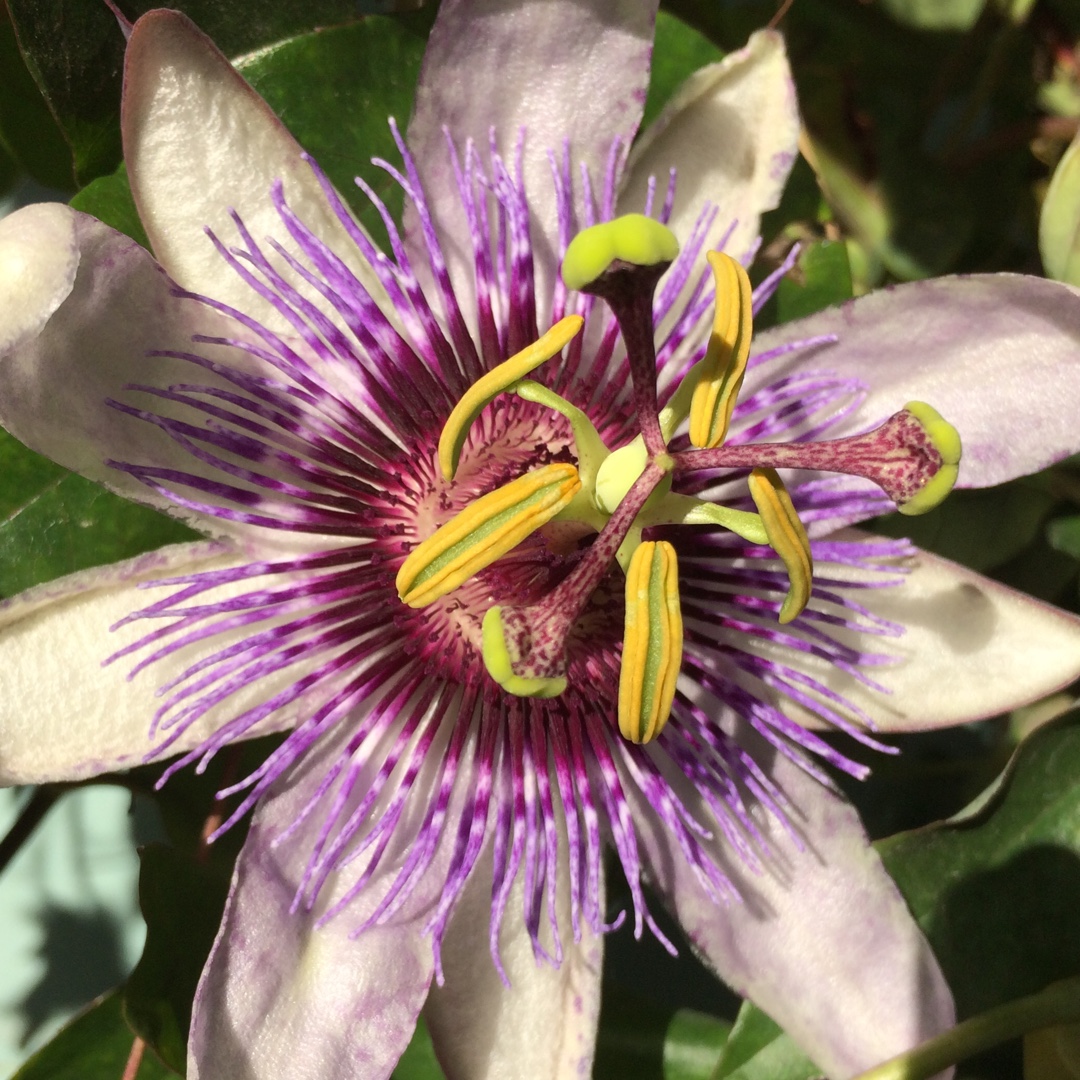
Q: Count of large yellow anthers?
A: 5